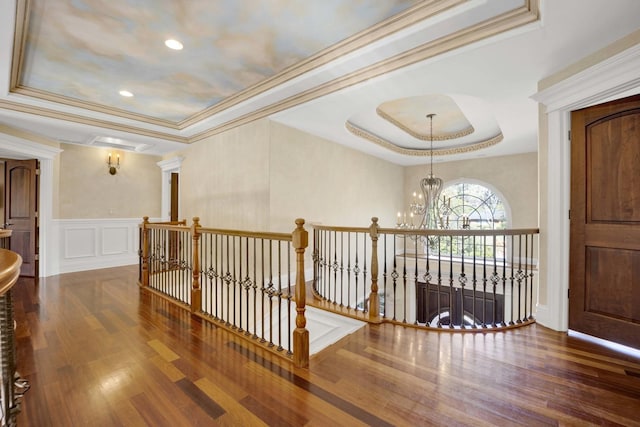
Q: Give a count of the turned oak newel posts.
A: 4